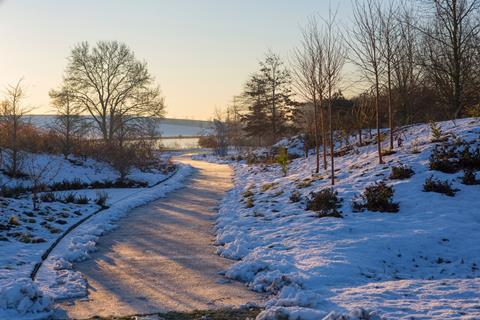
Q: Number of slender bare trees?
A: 5